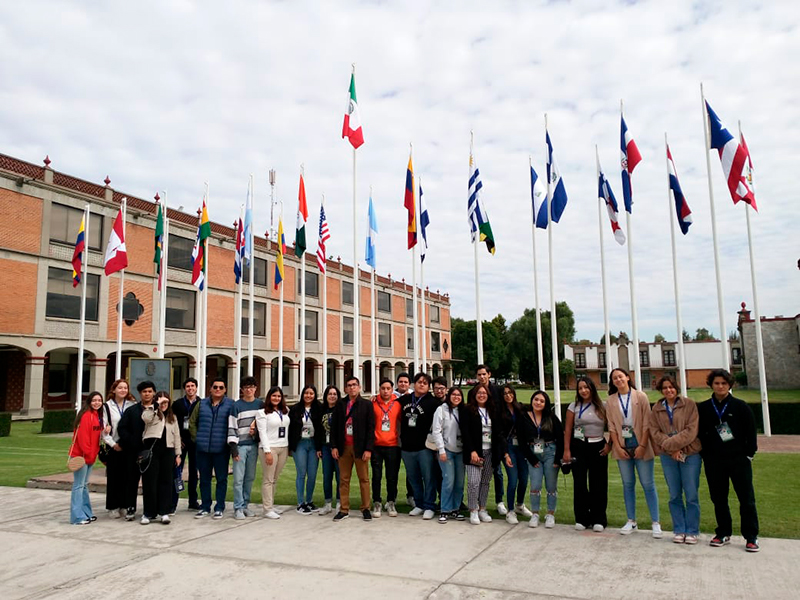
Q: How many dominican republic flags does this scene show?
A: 1